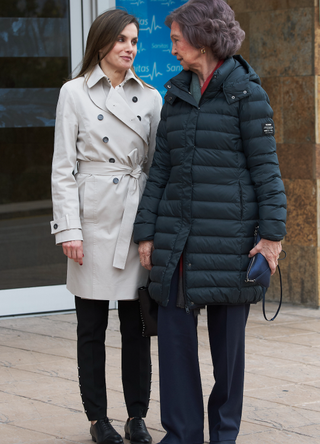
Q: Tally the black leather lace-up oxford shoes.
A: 2